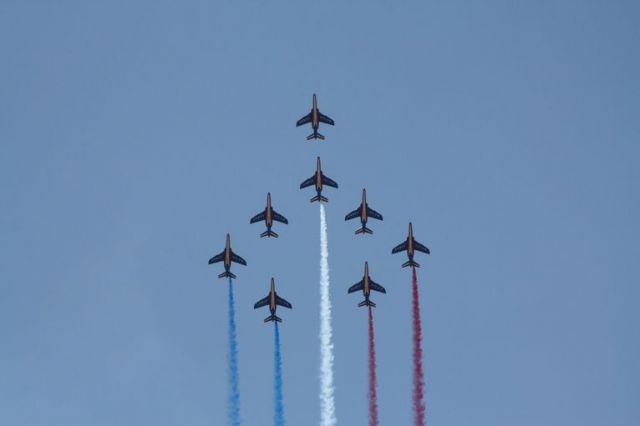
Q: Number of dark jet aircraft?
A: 8